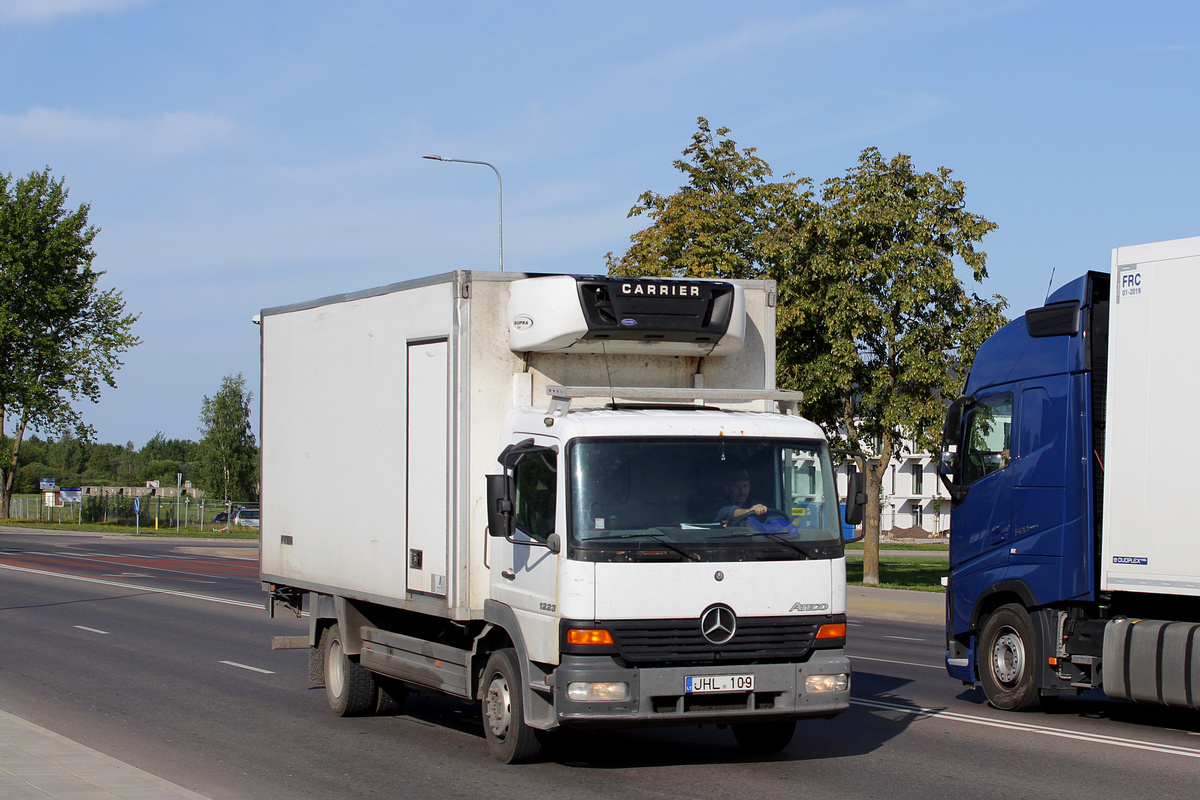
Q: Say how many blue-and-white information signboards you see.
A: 2